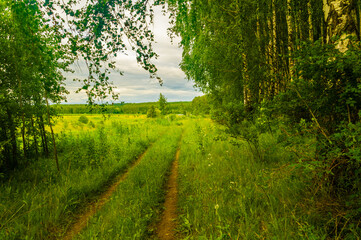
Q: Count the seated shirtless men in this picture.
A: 0